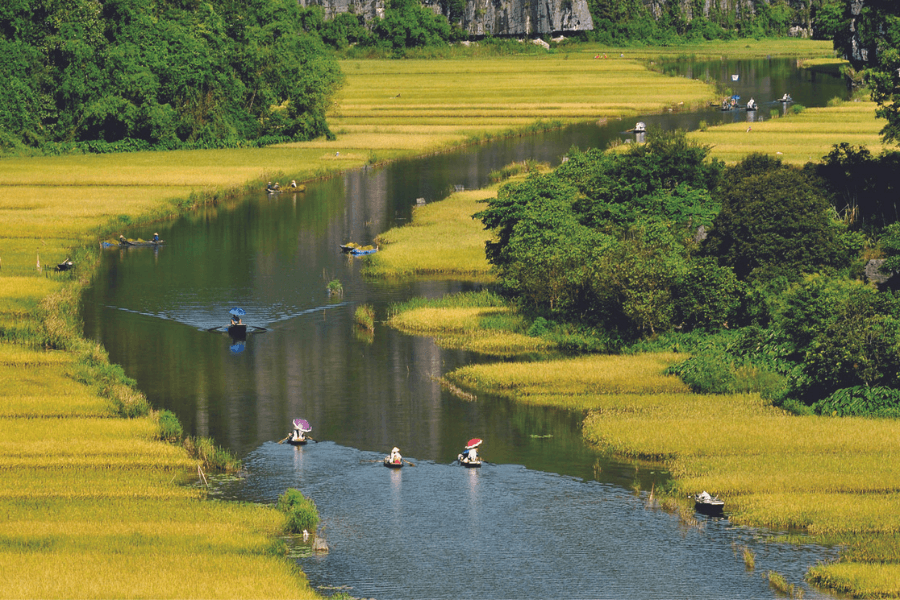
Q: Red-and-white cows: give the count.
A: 0